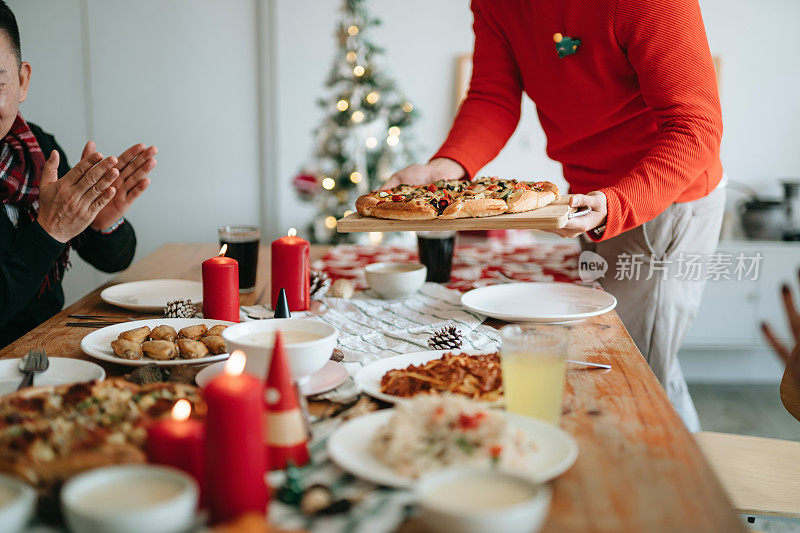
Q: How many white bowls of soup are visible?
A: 5